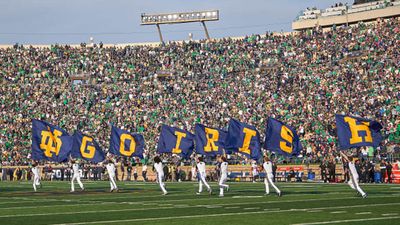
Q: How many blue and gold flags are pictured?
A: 8